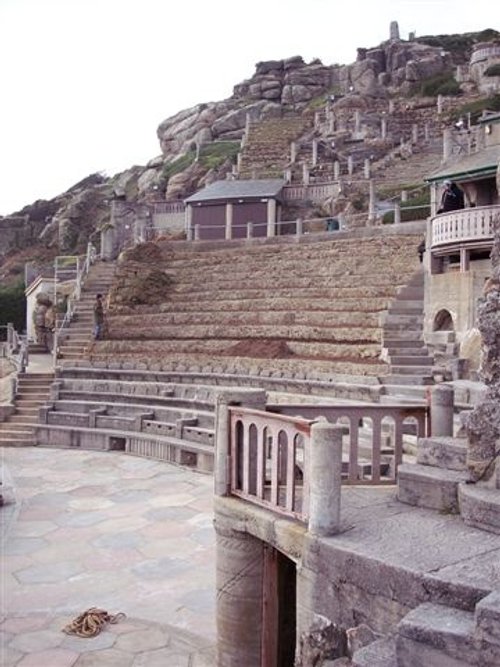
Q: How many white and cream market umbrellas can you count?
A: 0